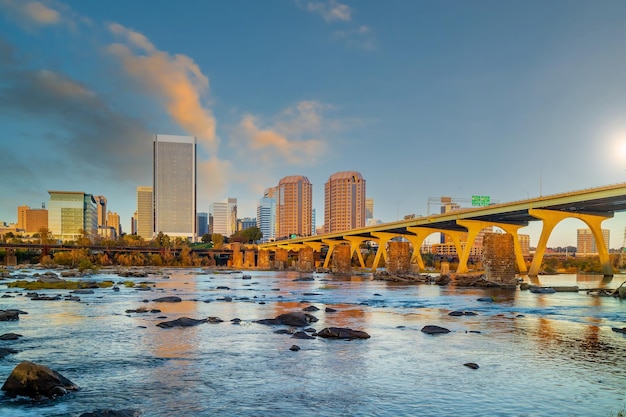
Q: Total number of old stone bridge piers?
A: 8